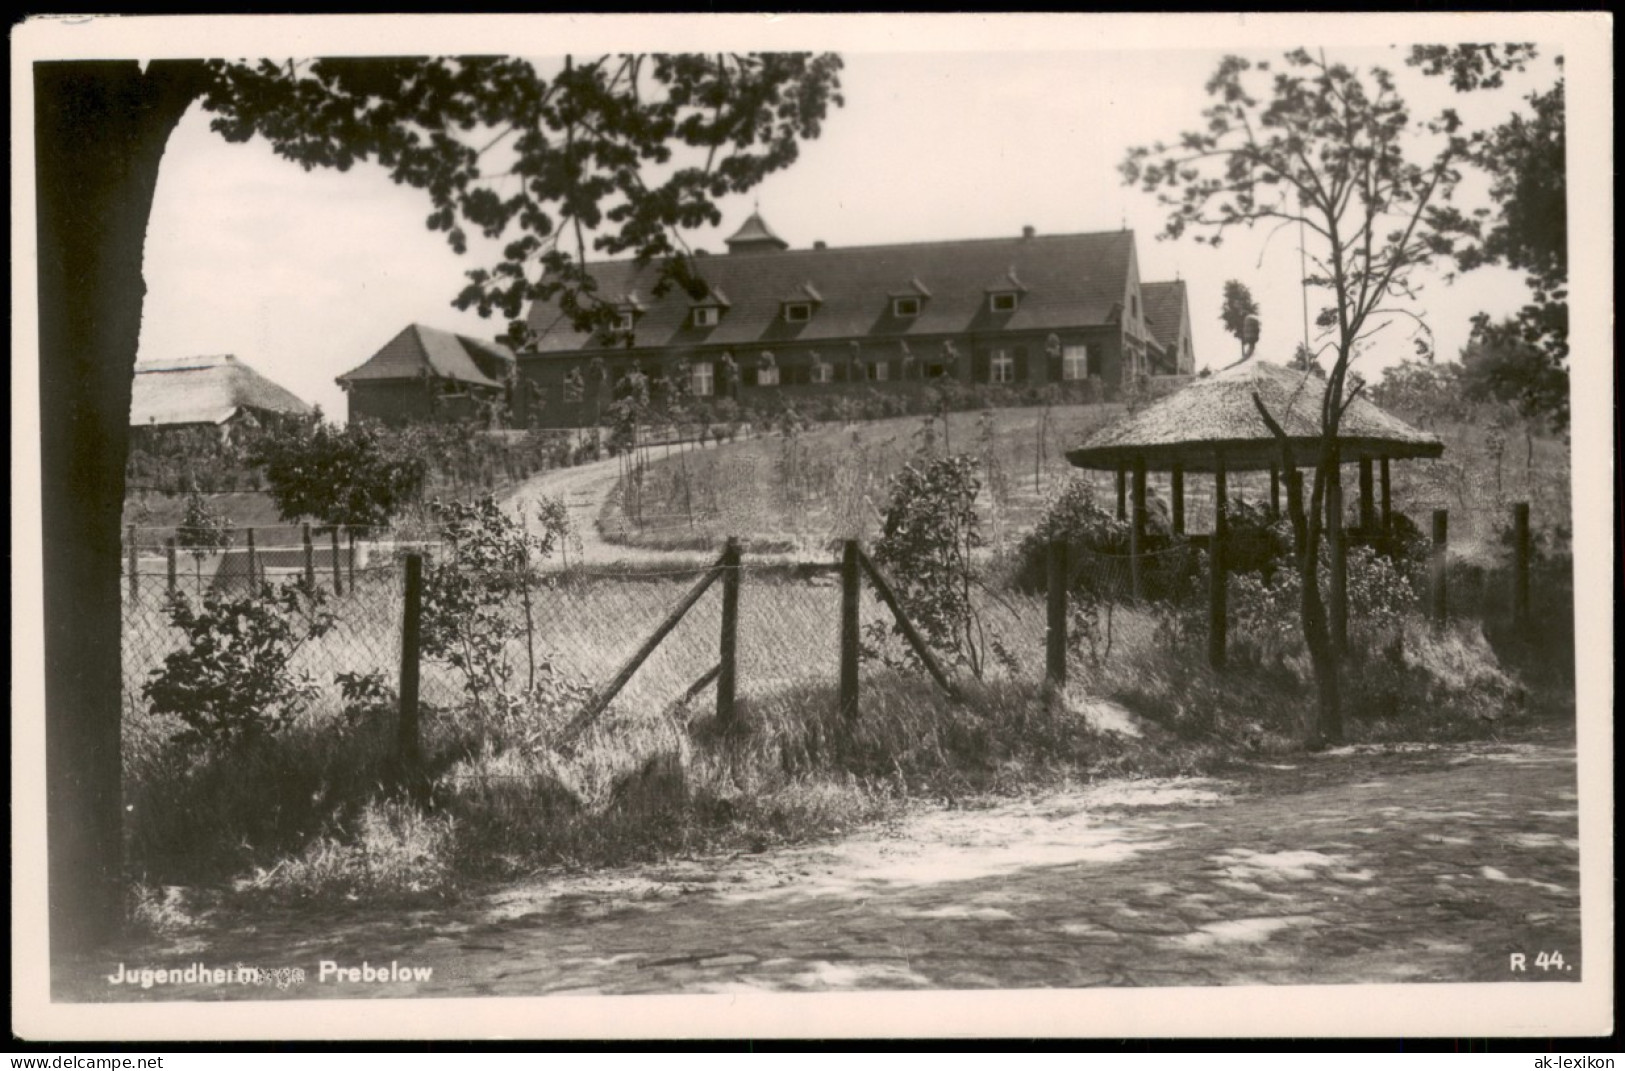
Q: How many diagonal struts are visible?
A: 3